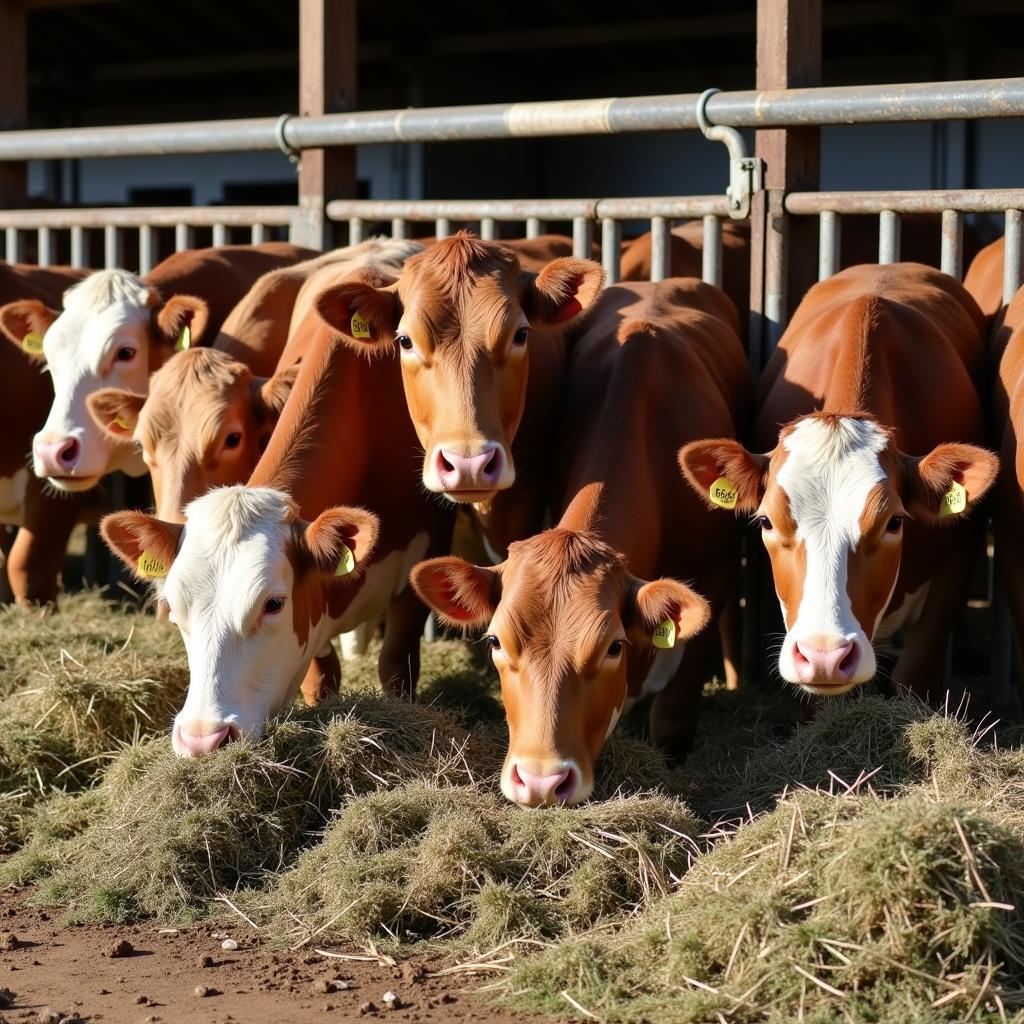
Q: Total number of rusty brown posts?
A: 3